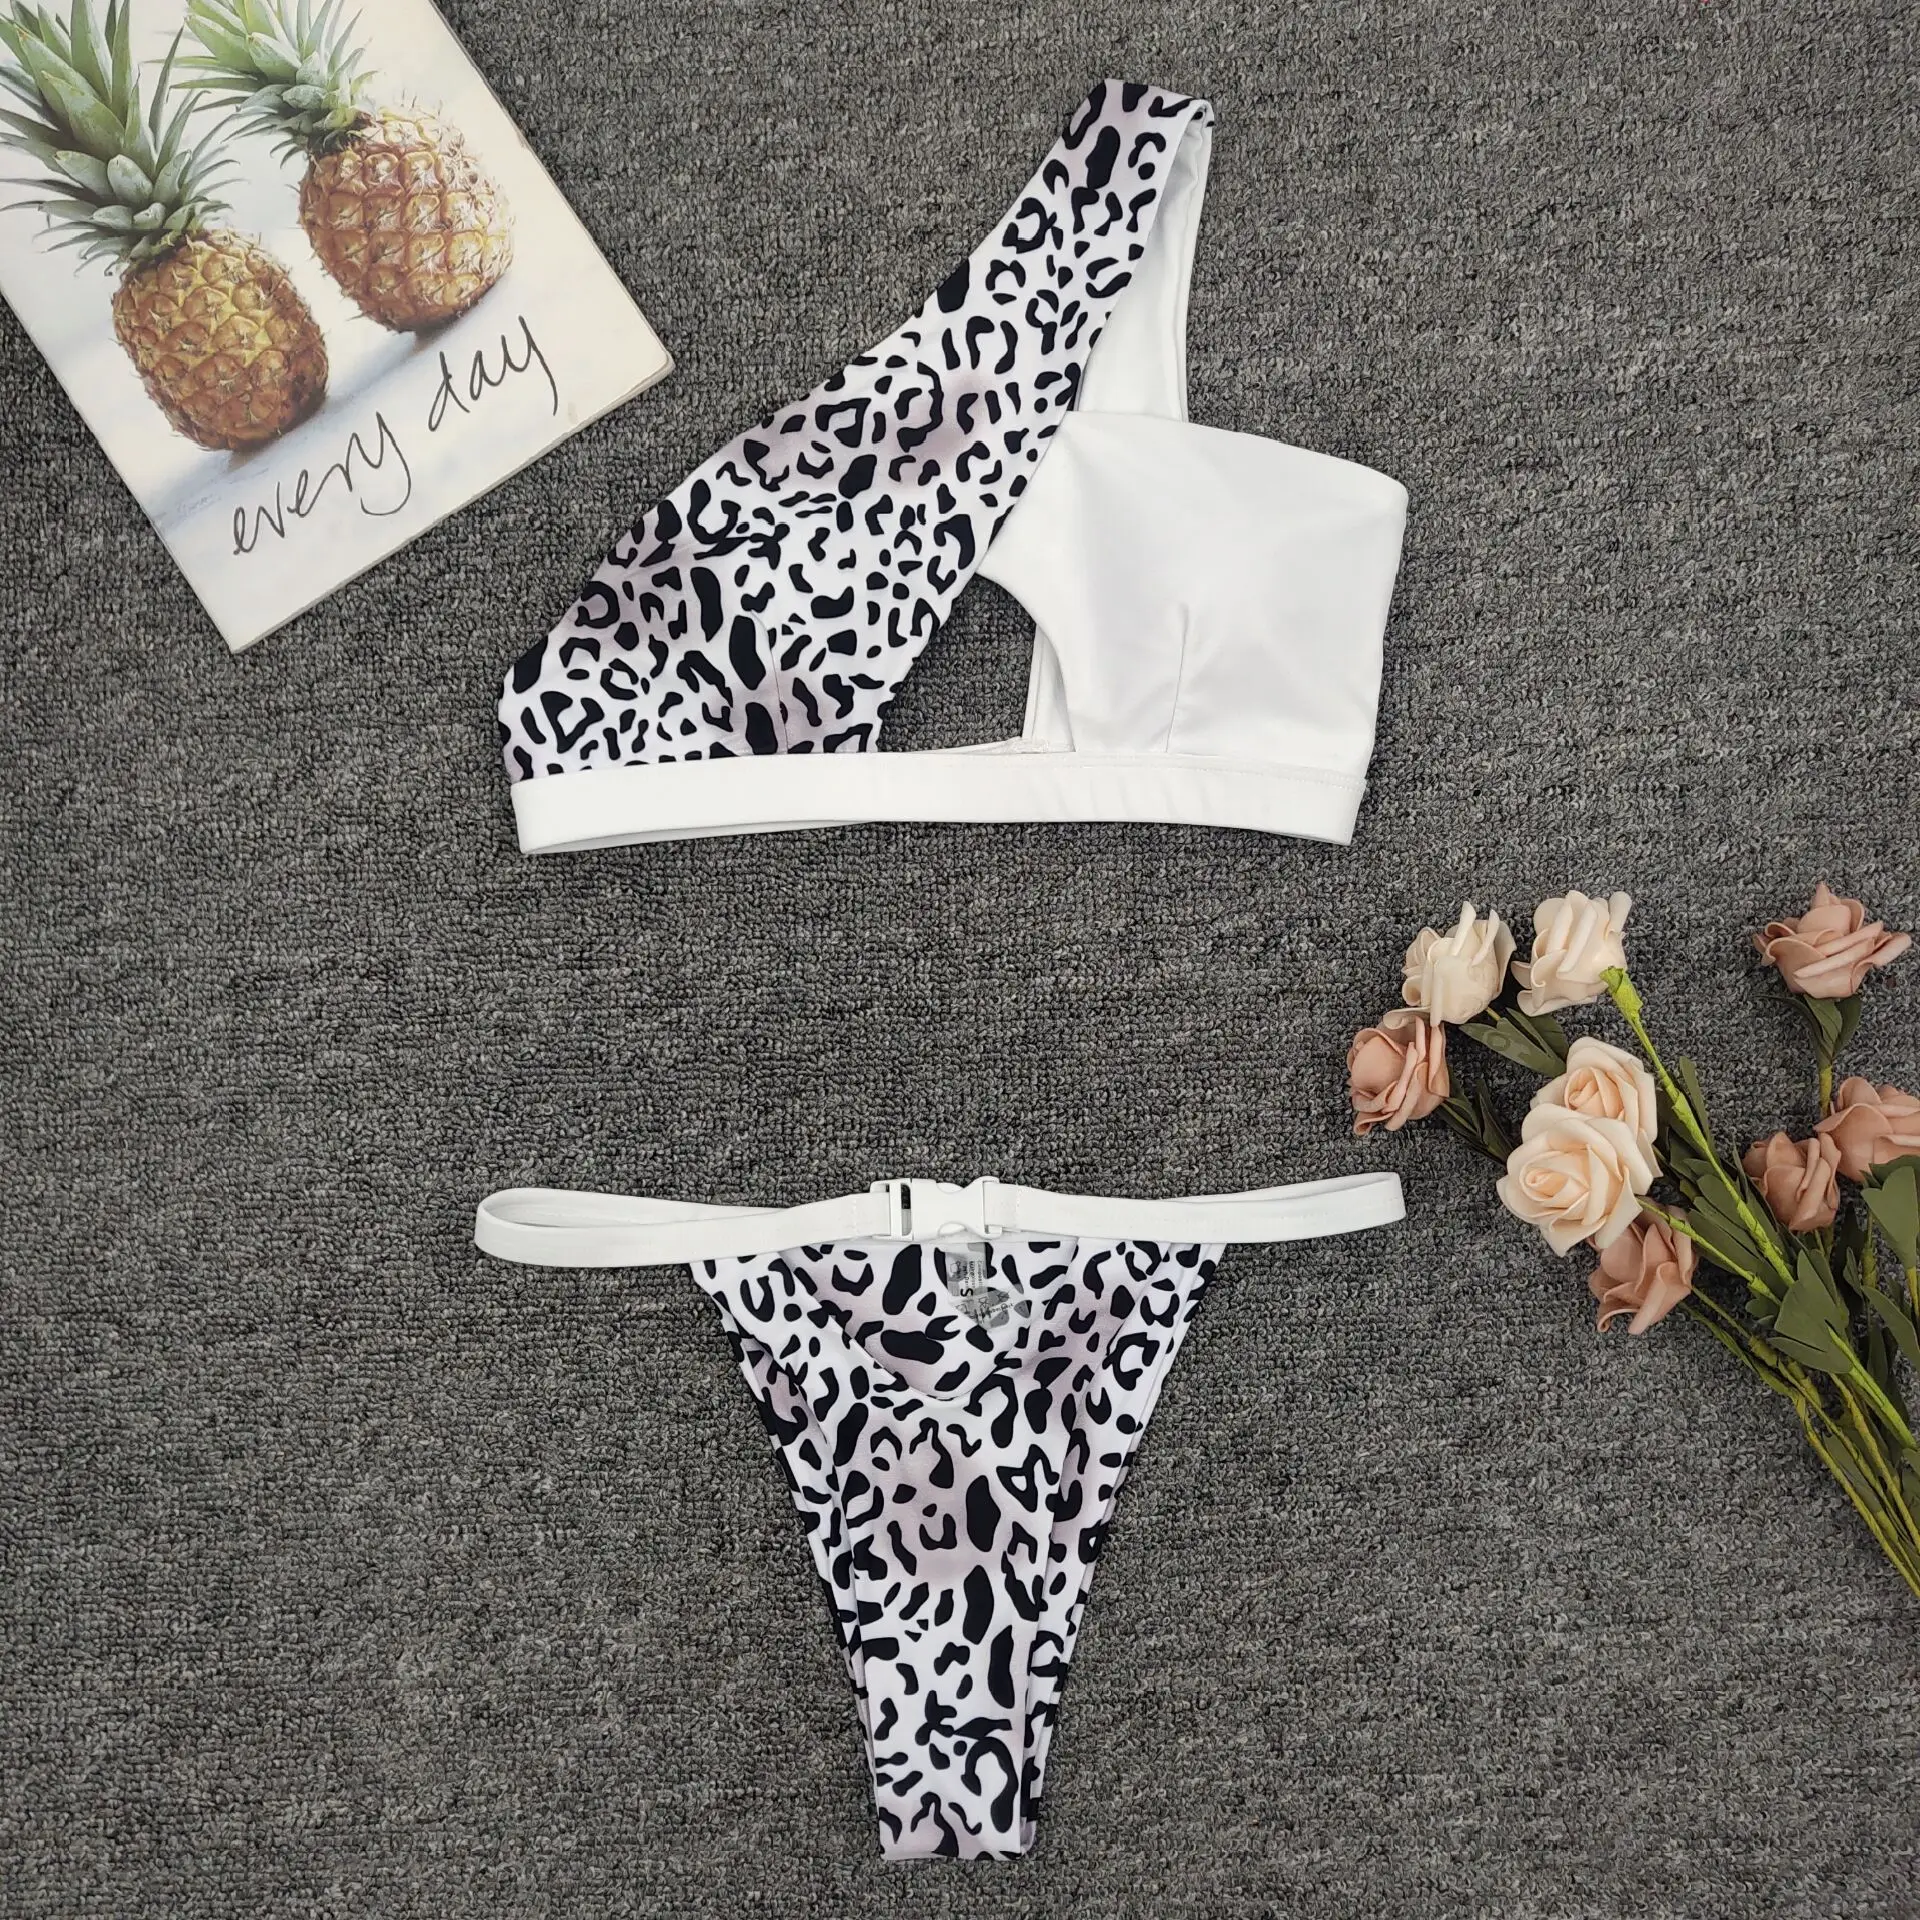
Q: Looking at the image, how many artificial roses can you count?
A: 9